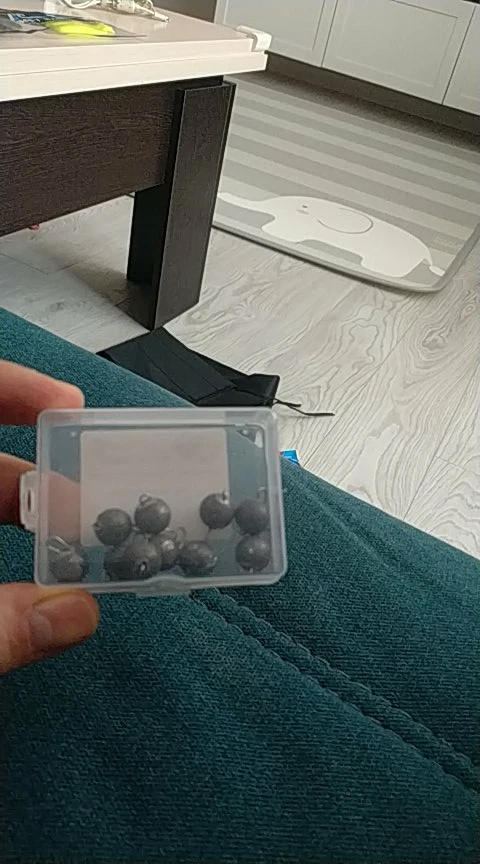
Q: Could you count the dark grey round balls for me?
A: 10